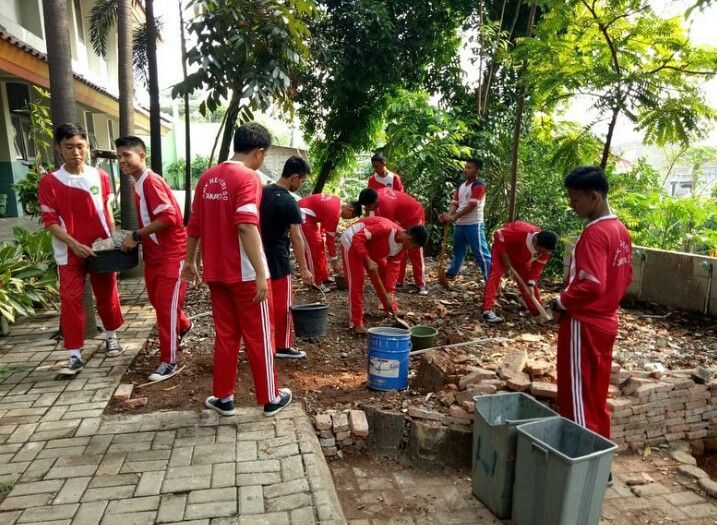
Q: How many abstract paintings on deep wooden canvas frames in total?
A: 0